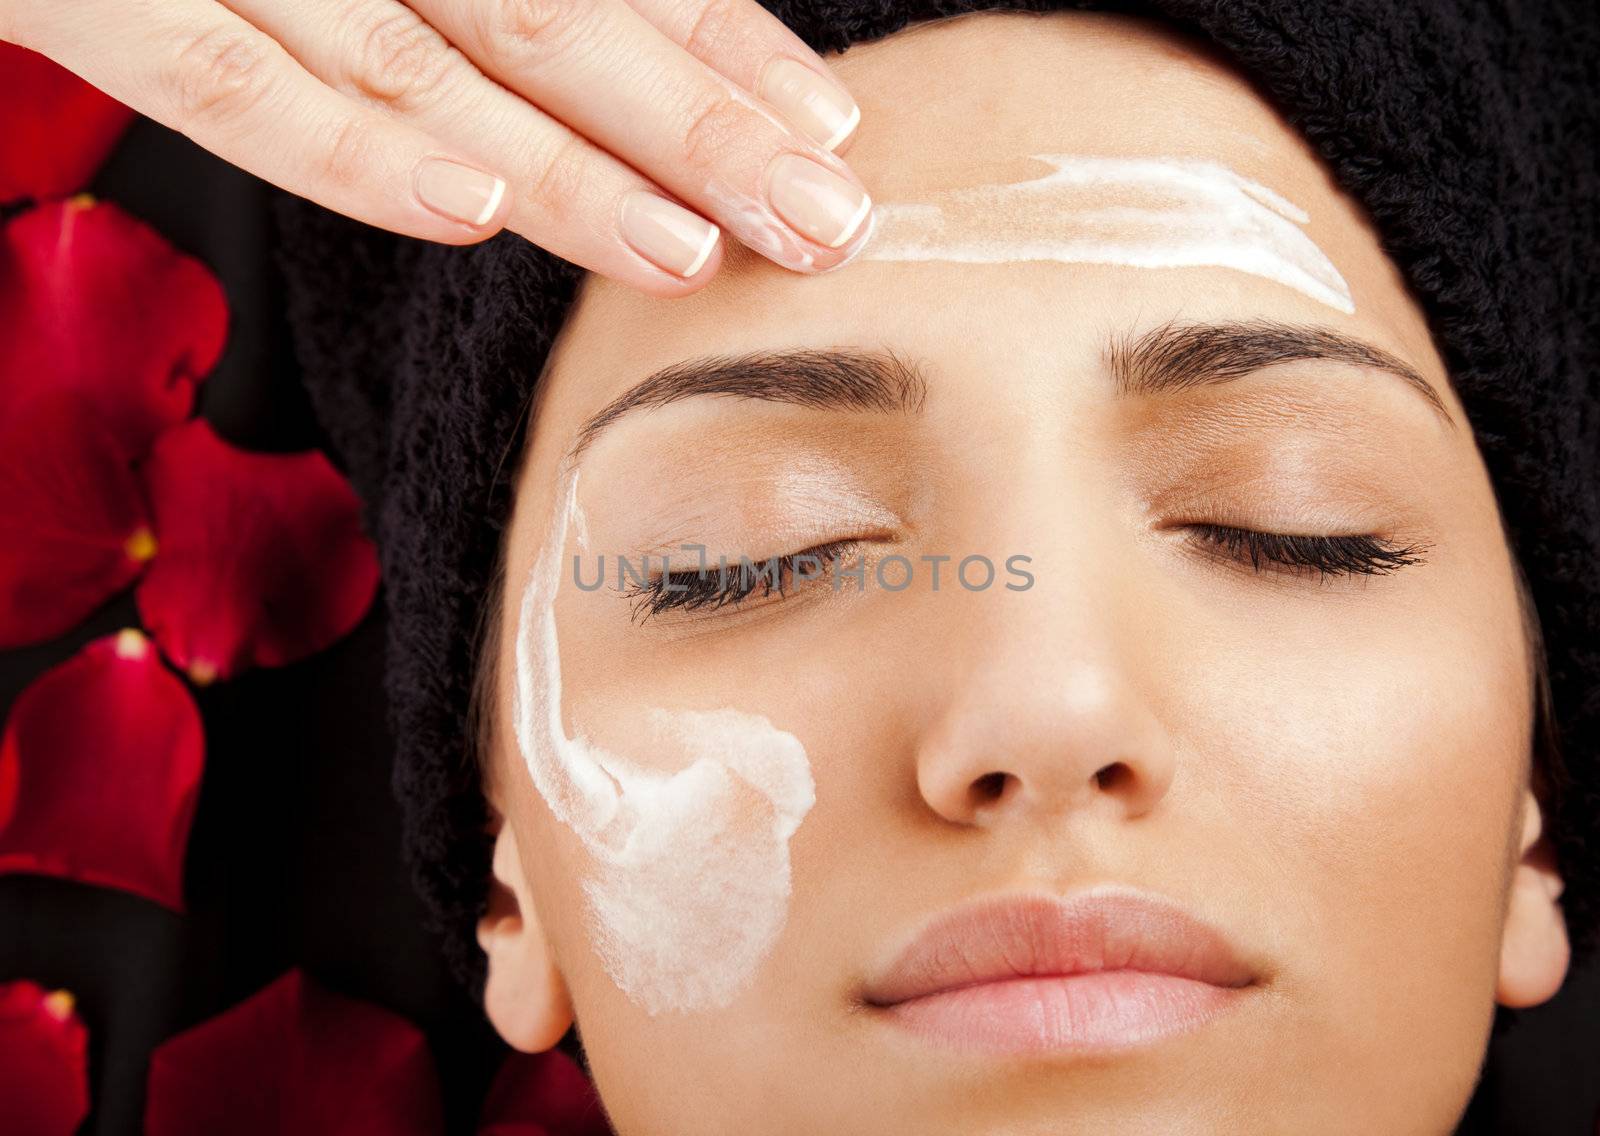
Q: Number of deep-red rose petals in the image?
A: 8